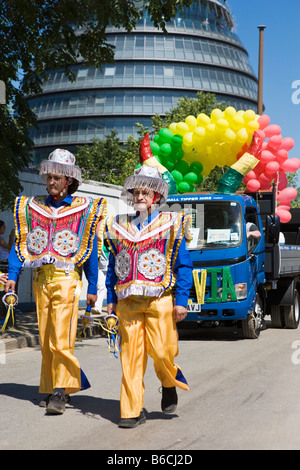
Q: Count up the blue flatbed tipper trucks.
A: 1